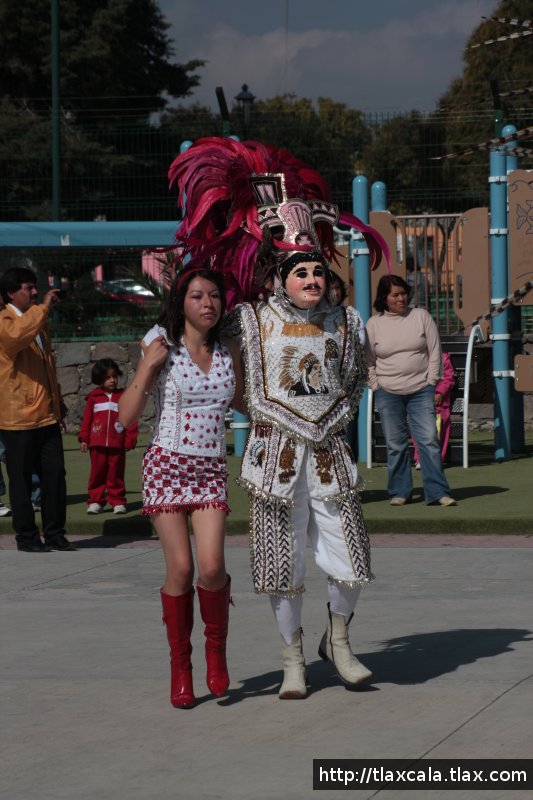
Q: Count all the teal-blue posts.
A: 6